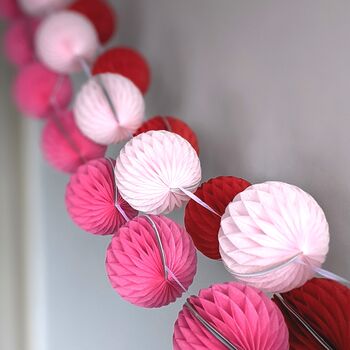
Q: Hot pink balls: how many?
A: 7